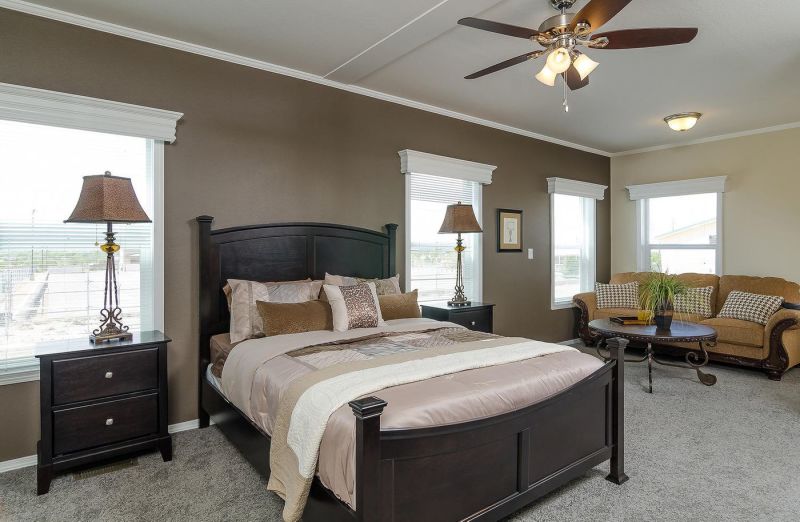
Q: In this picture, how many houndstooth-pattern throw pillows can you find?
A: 3